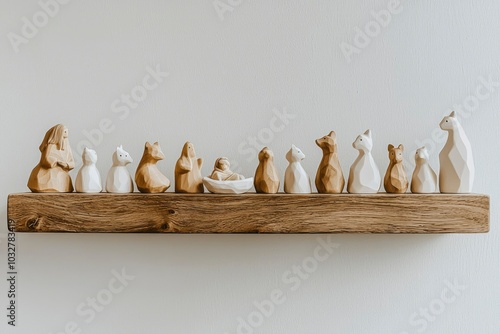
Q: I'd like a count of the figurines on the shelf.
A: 13